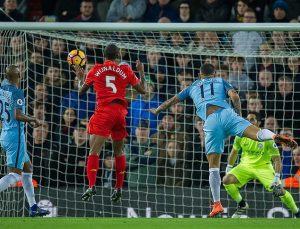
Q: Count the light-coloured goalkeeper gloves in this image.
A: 2